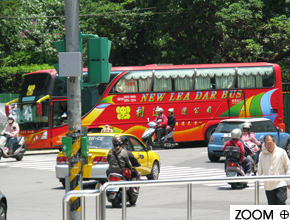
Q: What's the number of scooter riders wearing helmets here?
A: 7